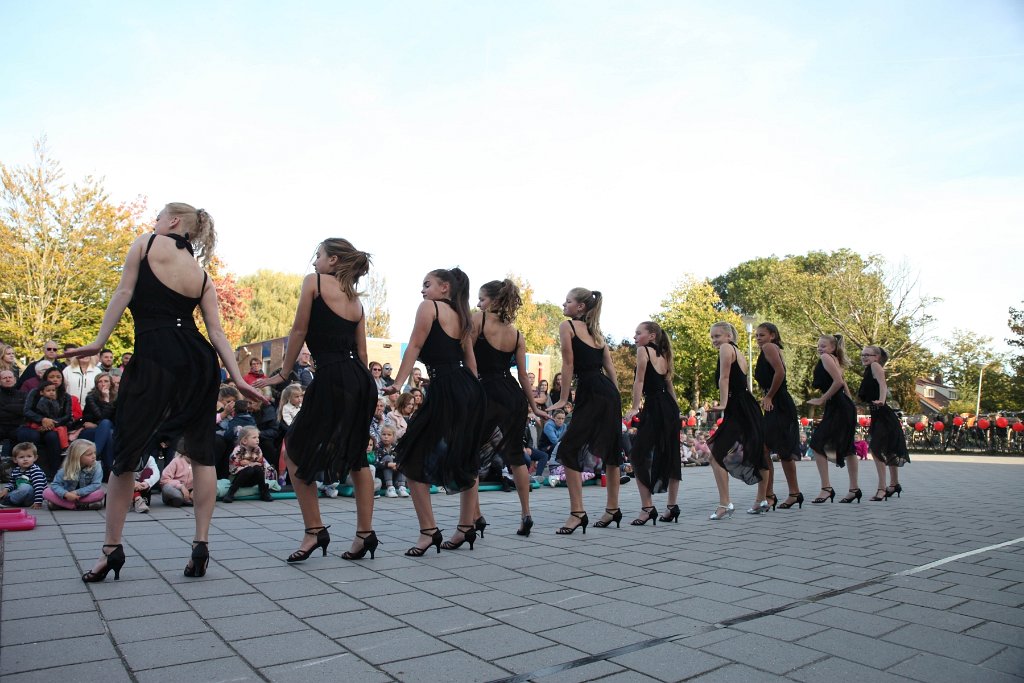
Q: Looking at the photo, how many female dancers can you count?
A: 10